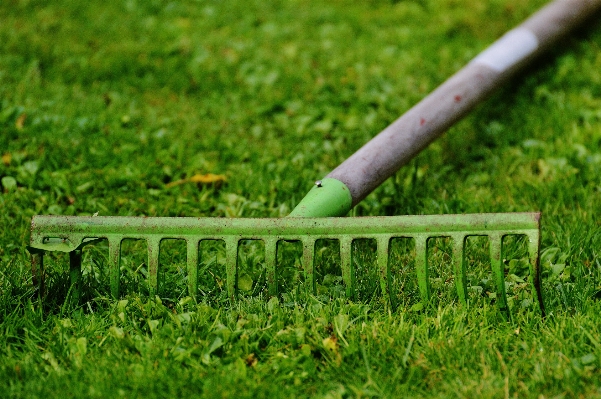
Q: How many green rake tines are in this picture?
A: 14